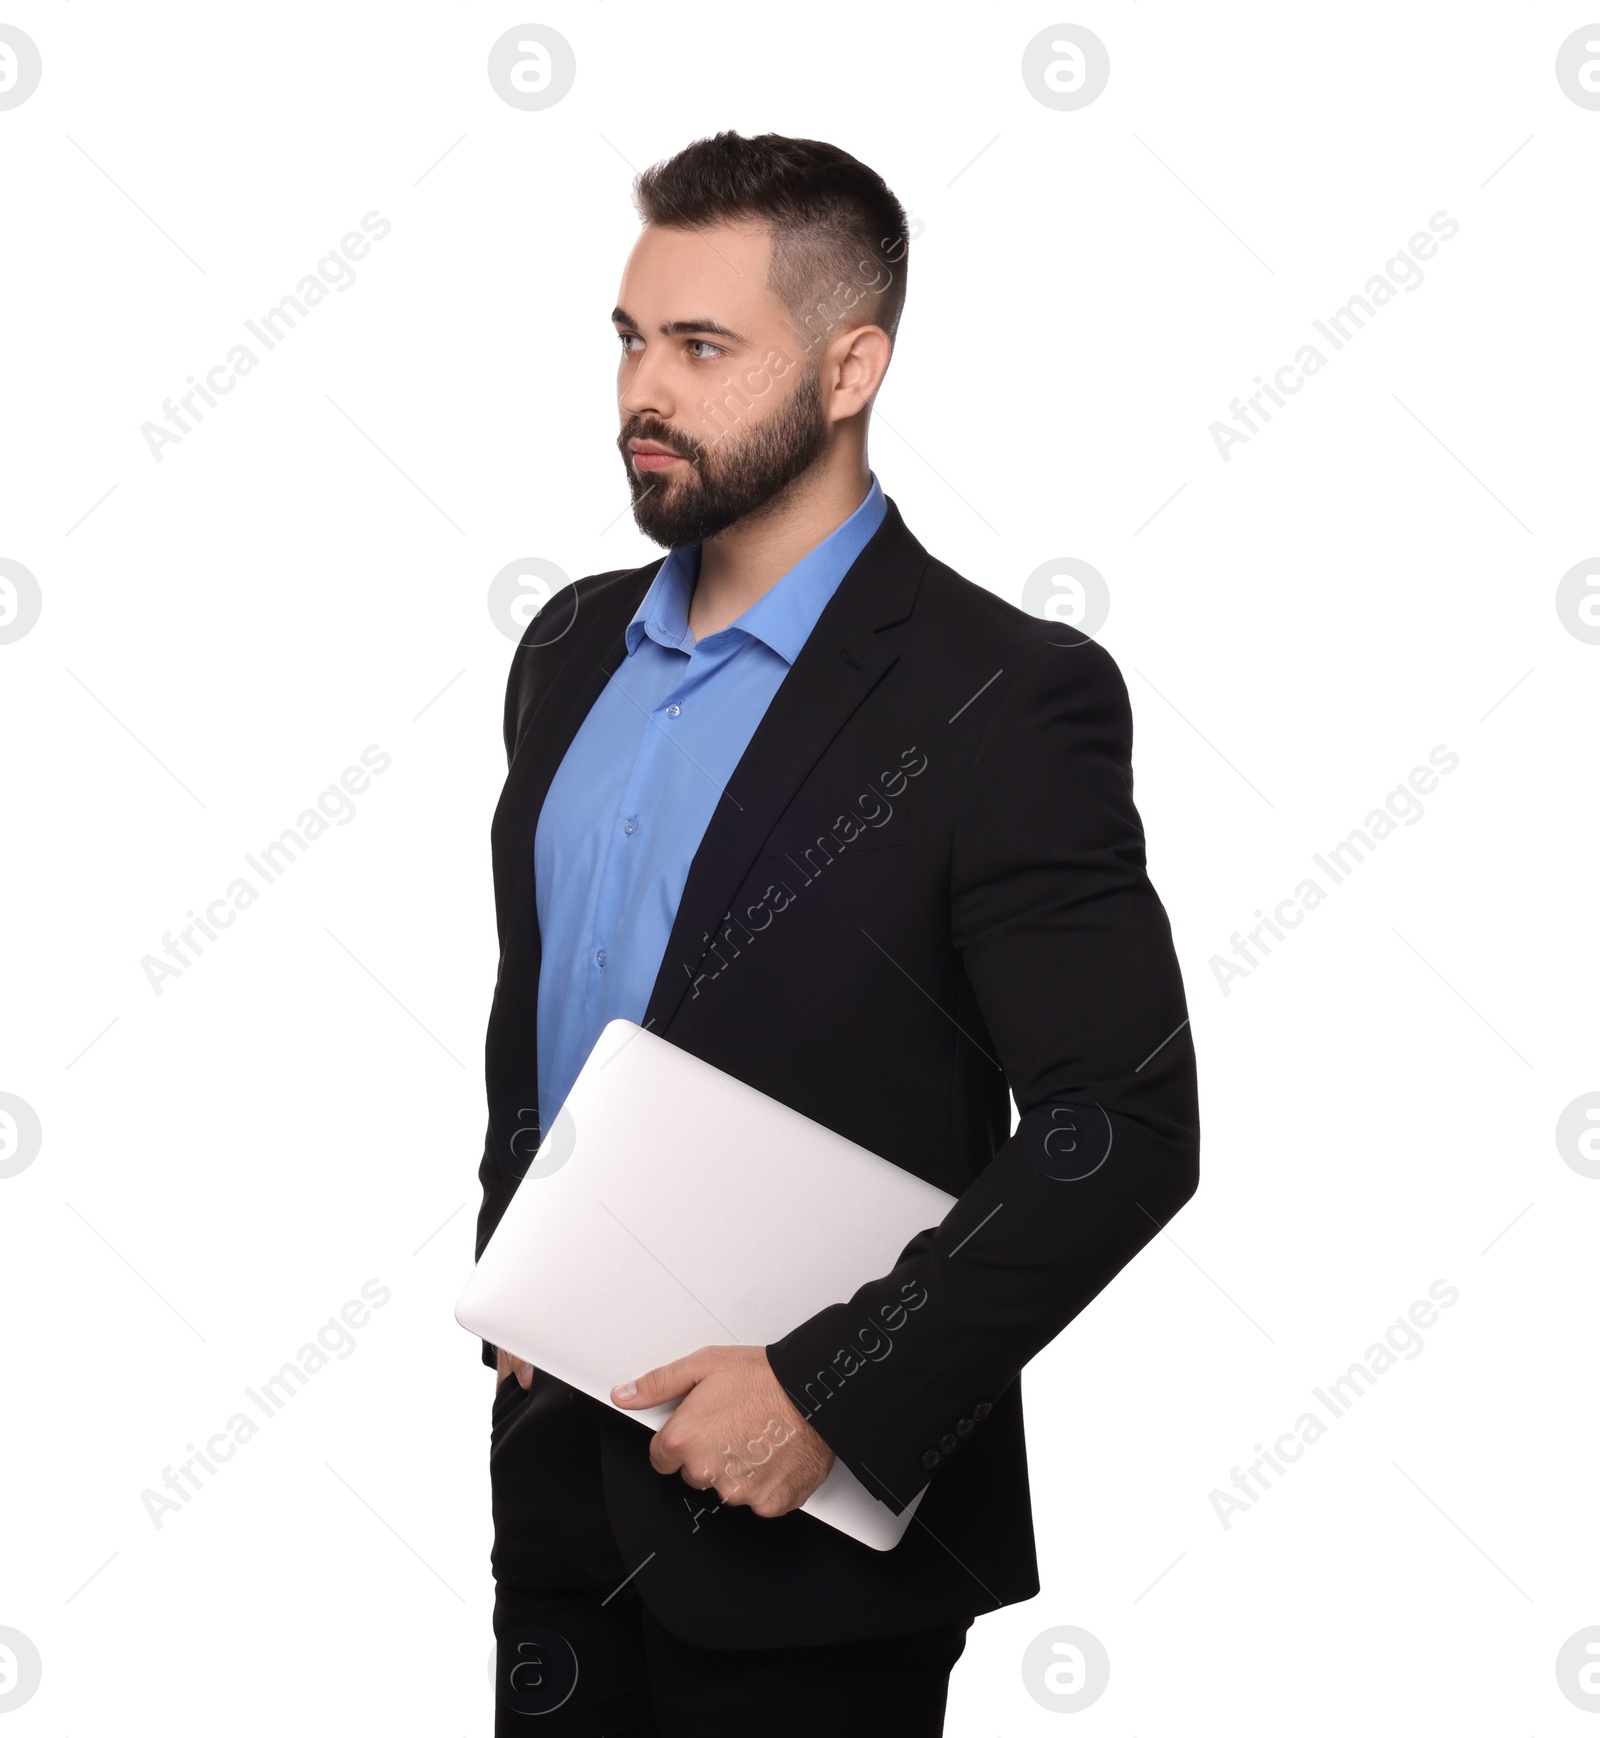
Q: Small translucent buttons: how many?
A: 3